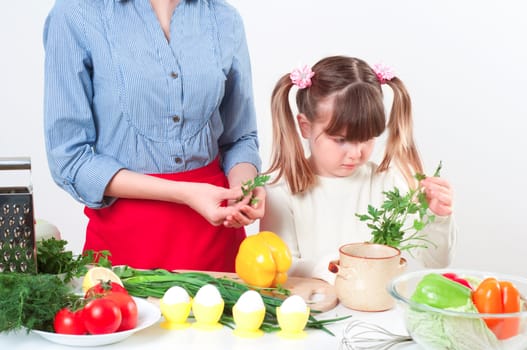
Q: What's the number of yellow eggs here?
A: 0